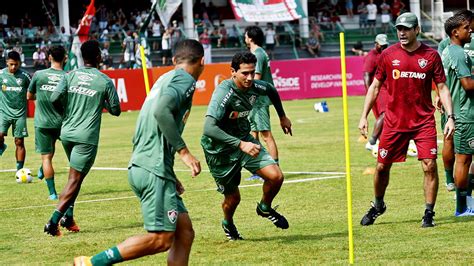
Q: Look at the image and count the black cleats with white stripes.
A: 4